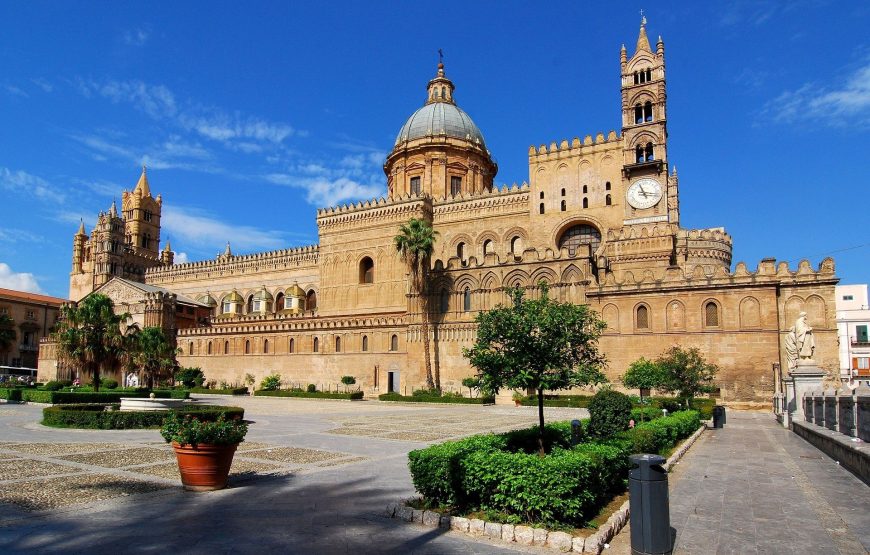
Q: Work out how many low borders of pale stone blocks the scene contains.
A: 1